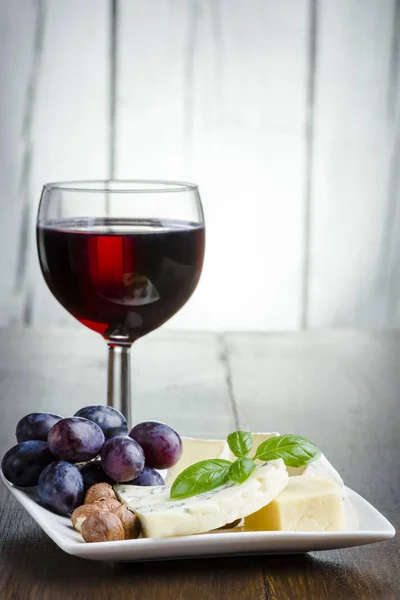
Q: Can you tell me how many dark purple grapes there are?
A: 9